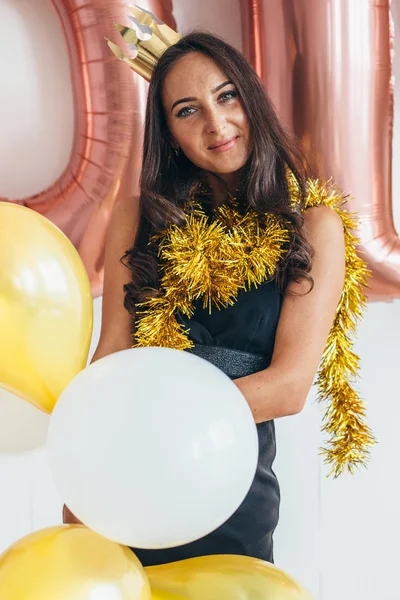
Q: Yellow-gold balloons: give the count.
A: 3